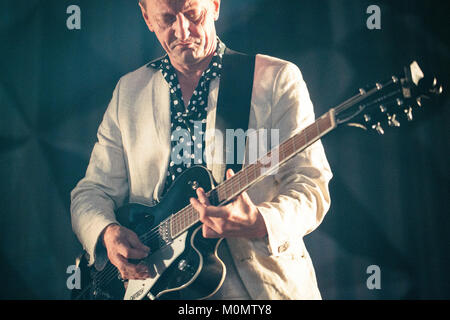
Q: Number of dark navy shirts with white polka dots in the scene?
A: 1